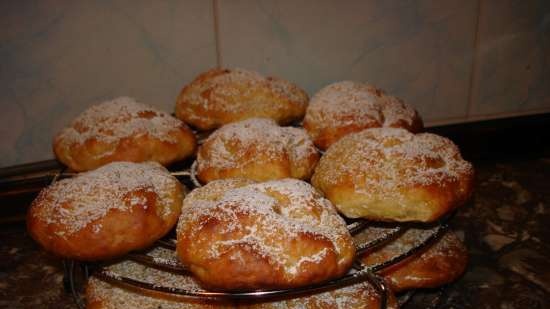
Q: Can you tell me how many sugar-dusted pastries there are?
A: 10